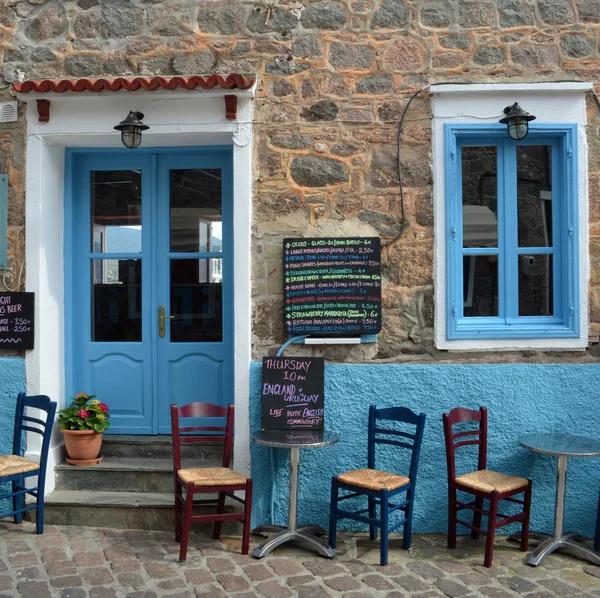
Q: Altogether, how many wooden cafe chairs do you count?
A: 4